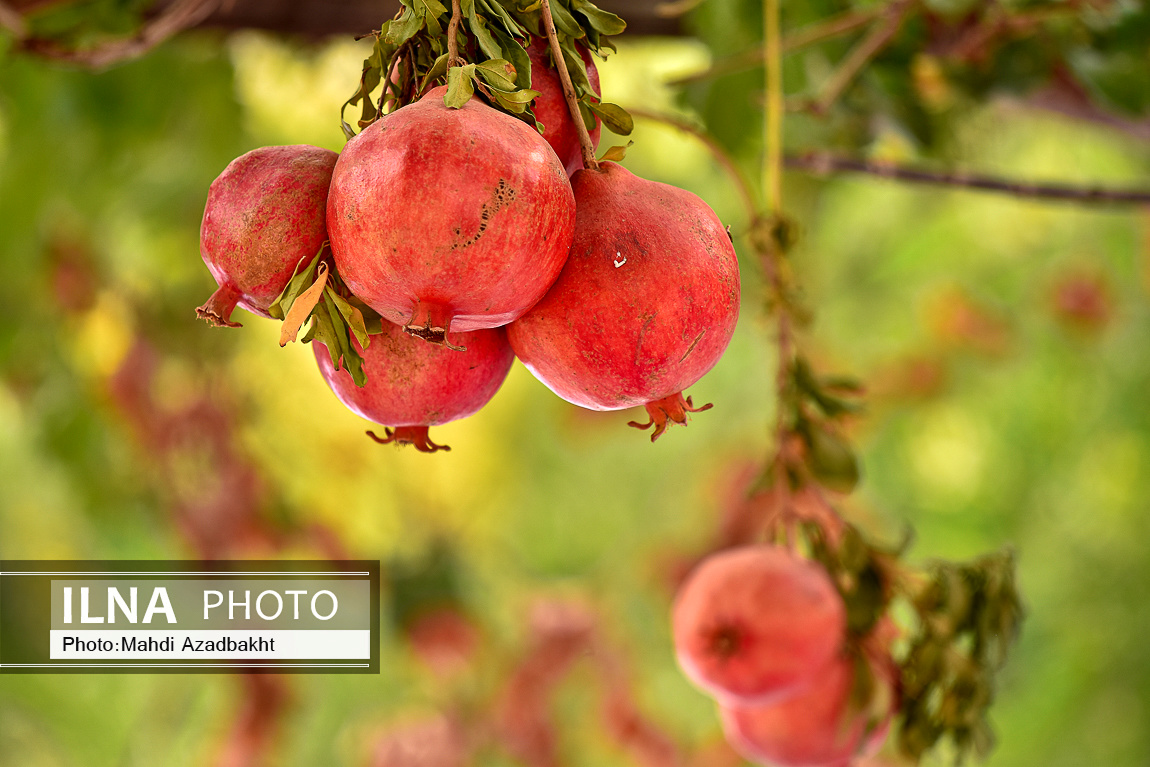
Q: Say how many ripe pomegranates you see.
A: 7